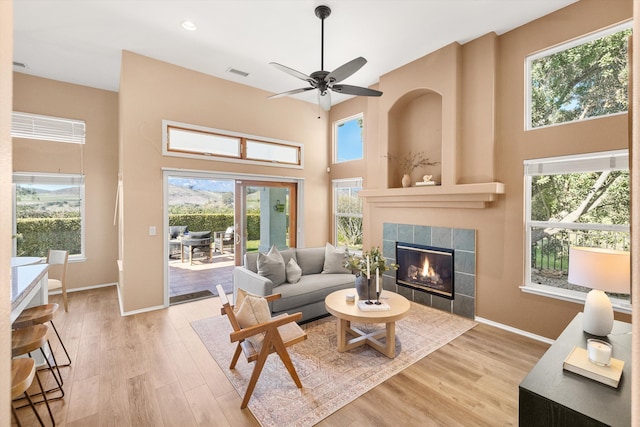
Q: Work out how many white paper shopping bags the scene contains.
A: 0